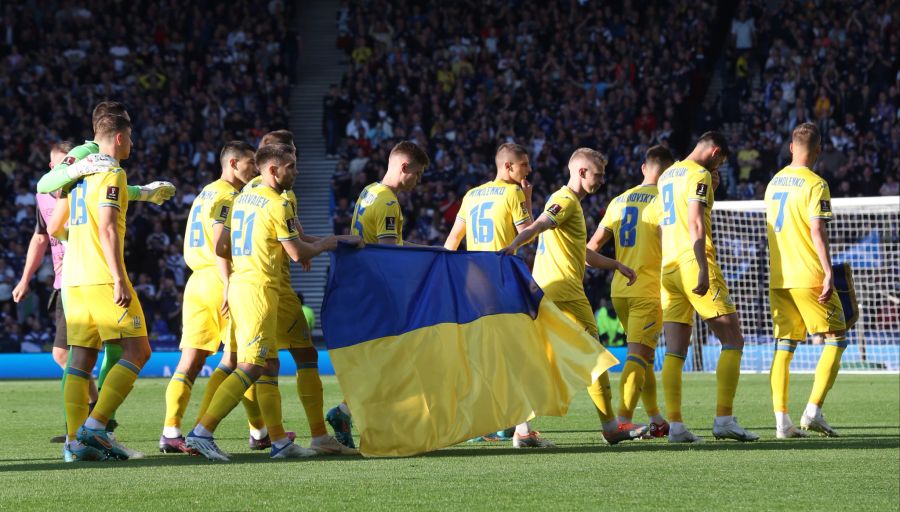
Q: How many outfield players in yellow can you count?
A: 10